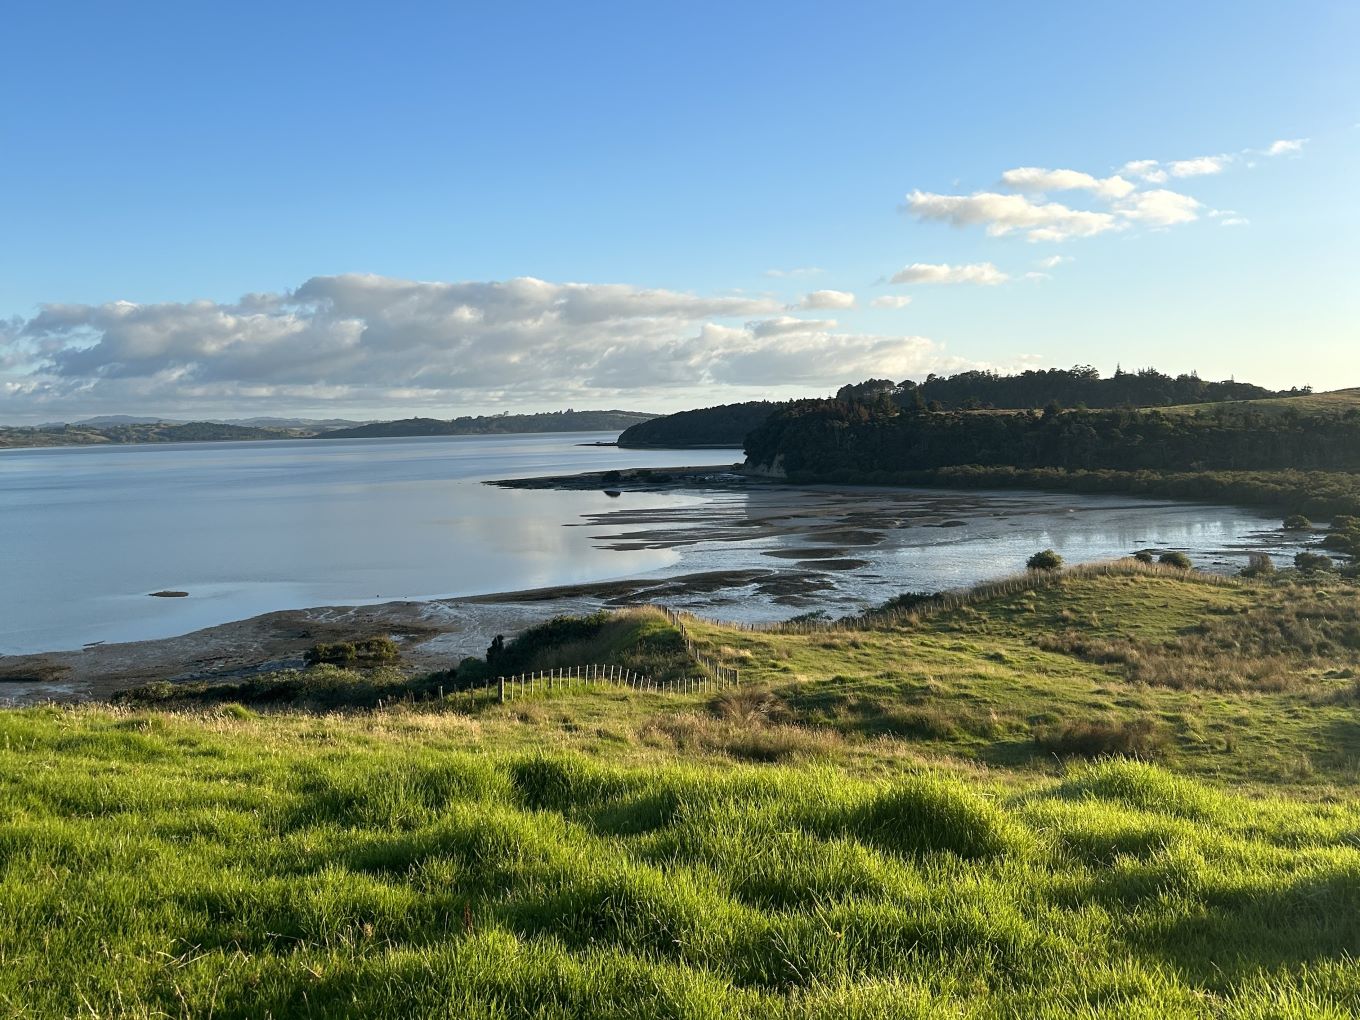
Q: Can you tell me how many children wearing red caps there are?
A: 0